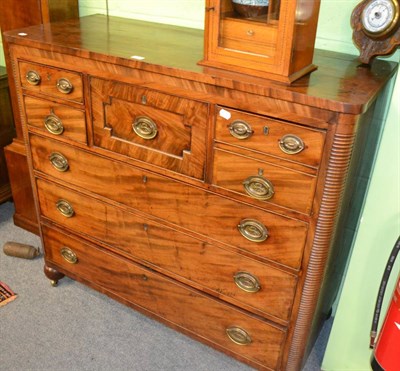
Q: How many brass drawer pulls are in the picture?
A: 13